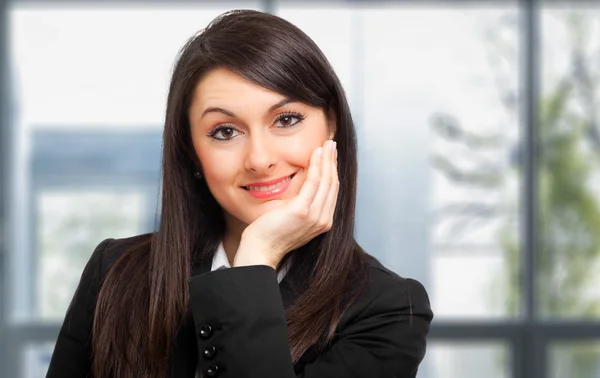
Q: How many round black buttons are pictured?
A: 3